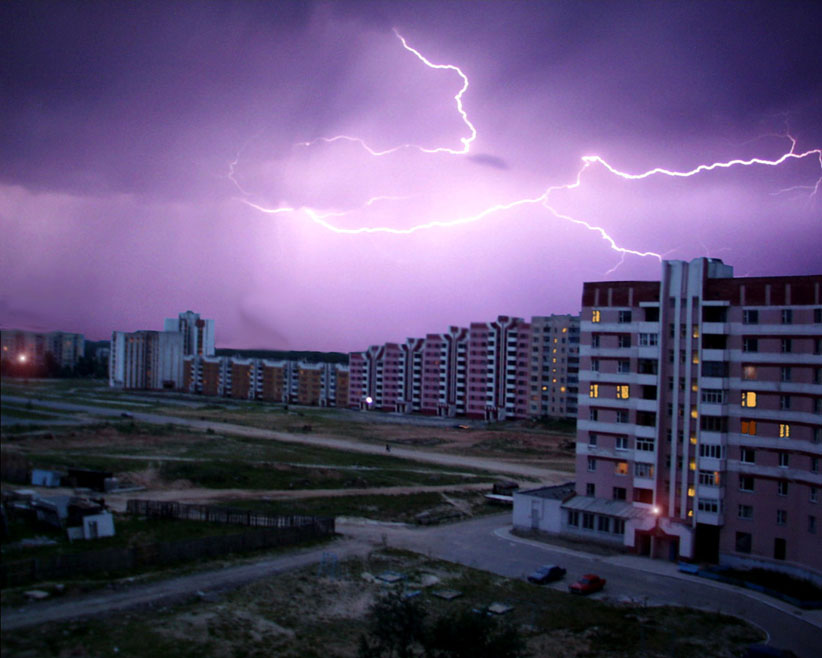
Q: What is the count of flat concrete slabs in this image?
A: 3